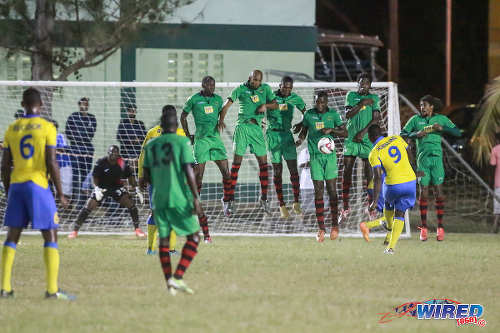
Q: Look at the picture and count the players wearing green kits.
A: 7